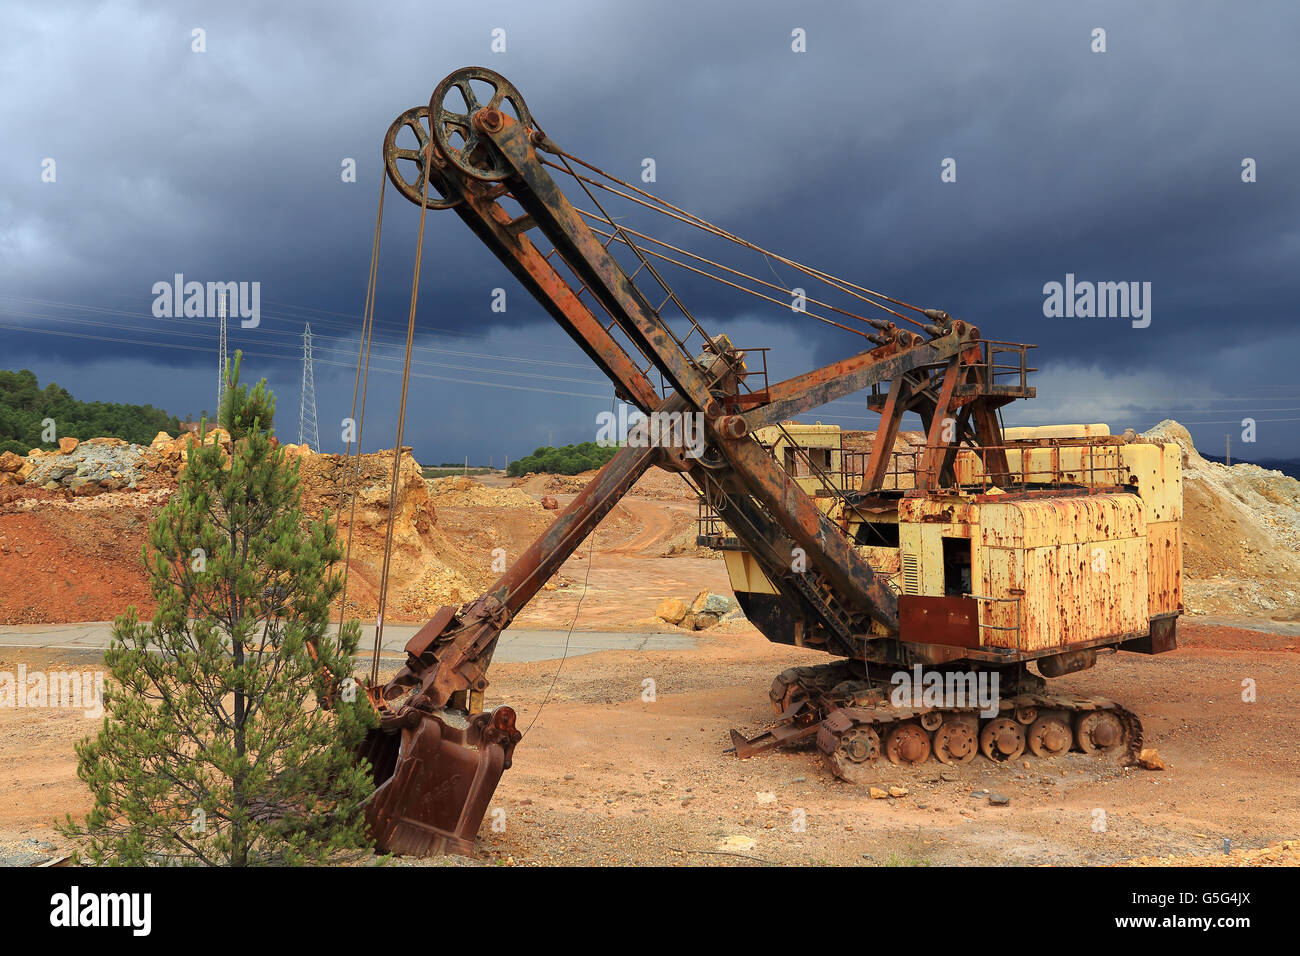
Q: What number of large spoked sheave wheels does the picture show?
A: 2